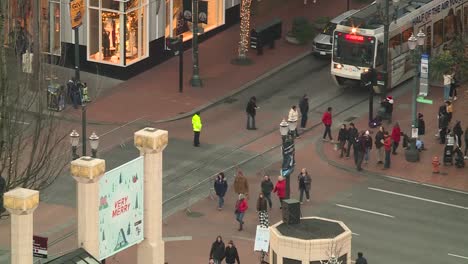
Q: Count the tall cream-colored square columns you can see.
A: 3